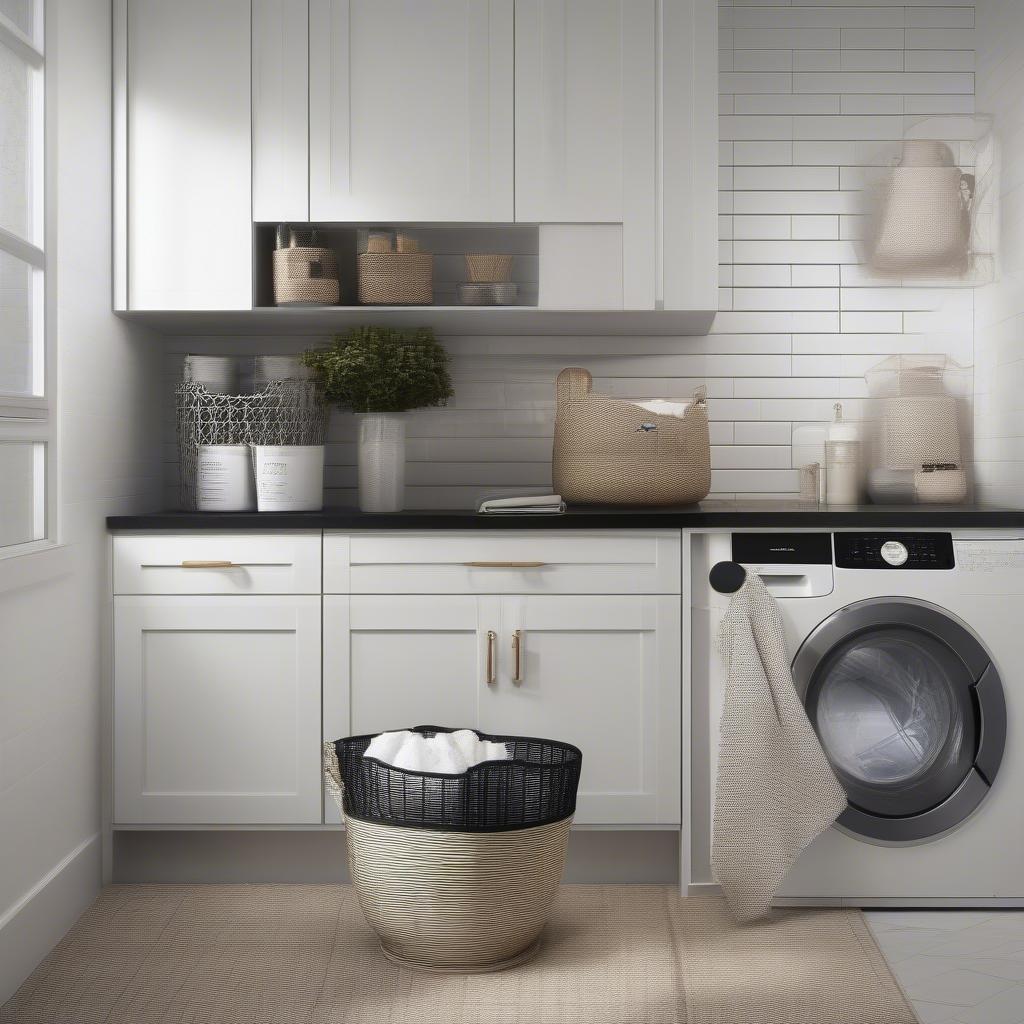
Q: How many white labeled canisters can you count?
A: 2